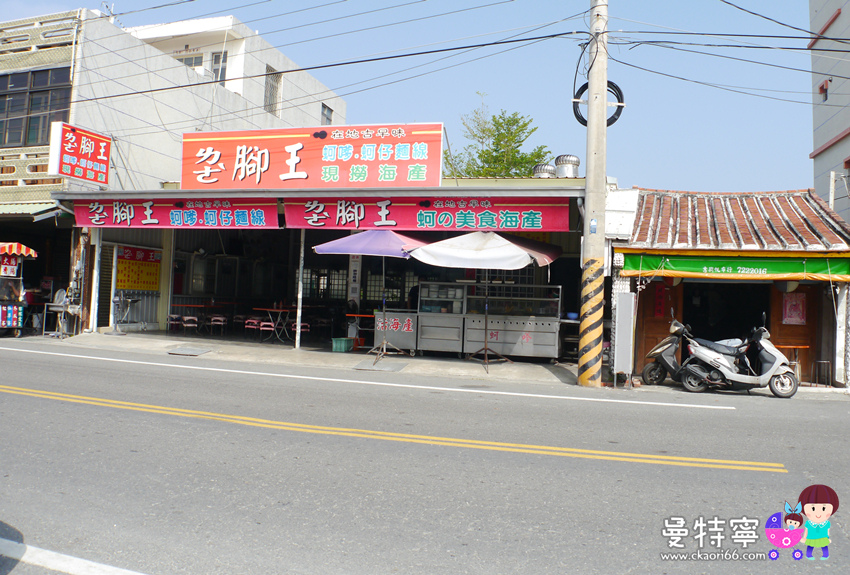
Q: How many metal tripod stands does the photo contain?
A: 2